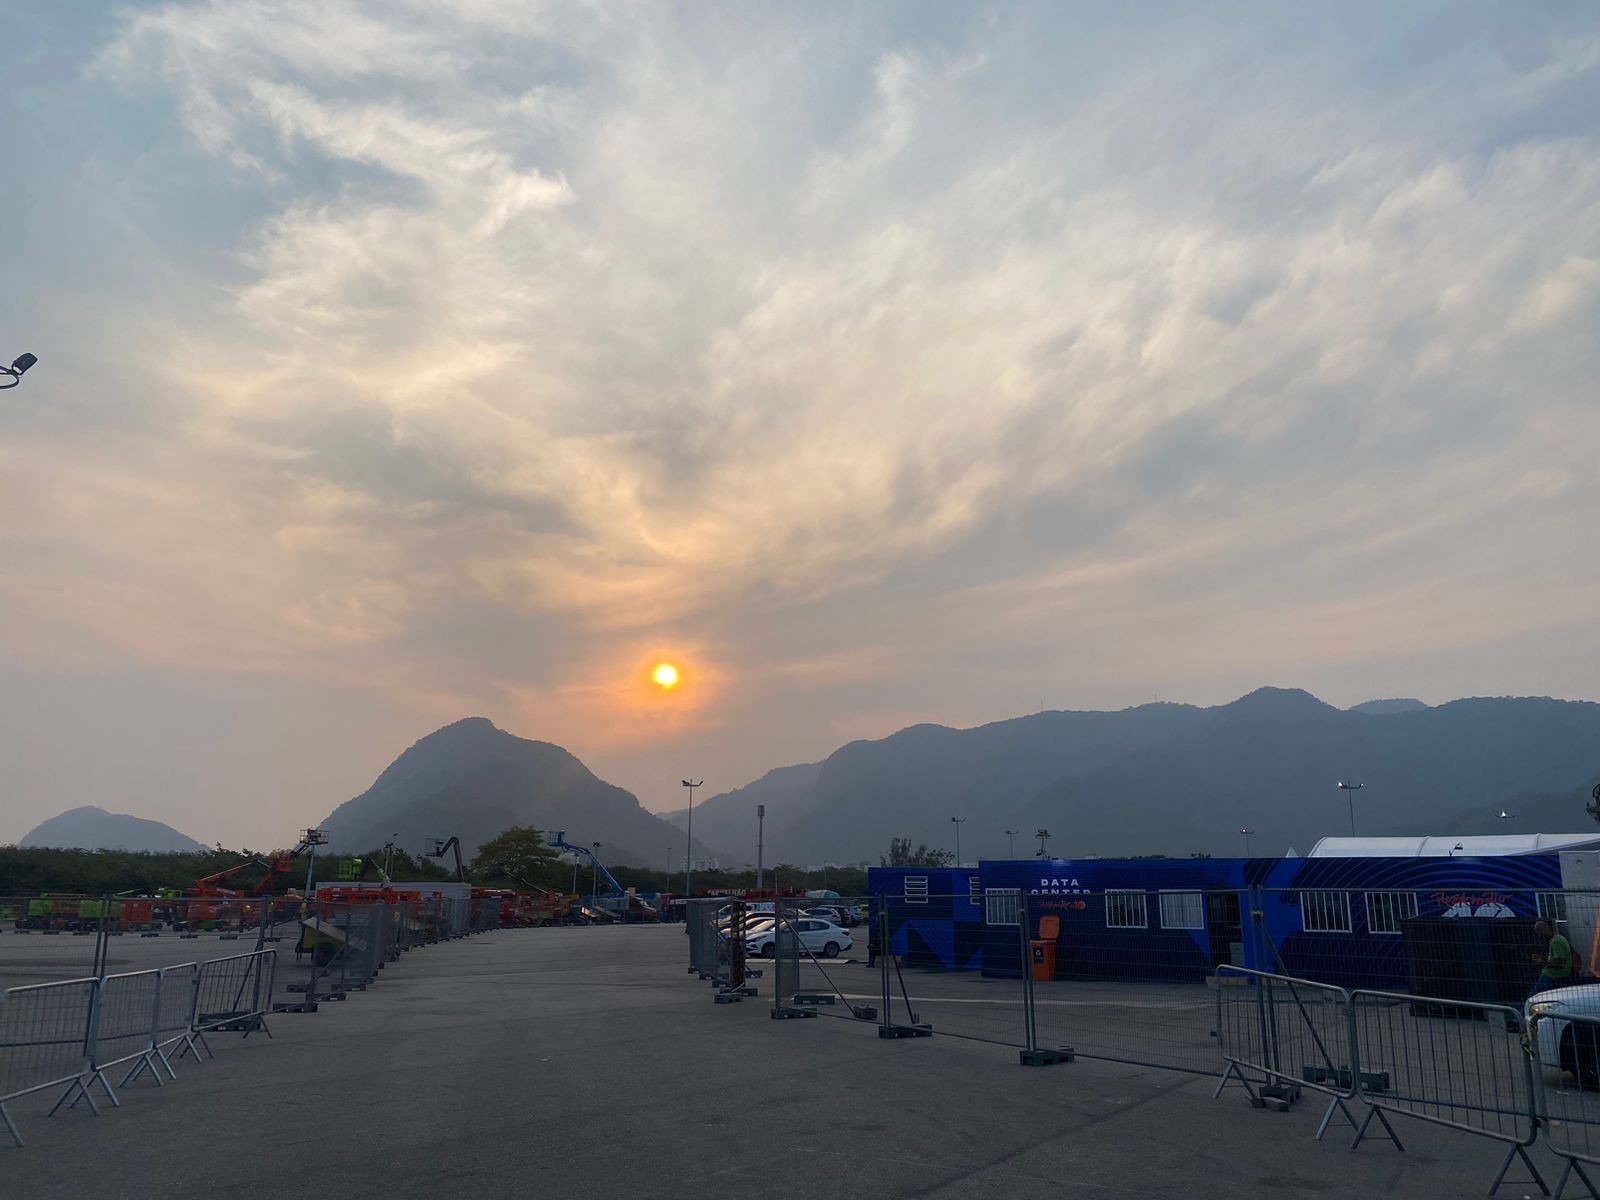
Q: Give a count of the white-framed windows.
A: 8